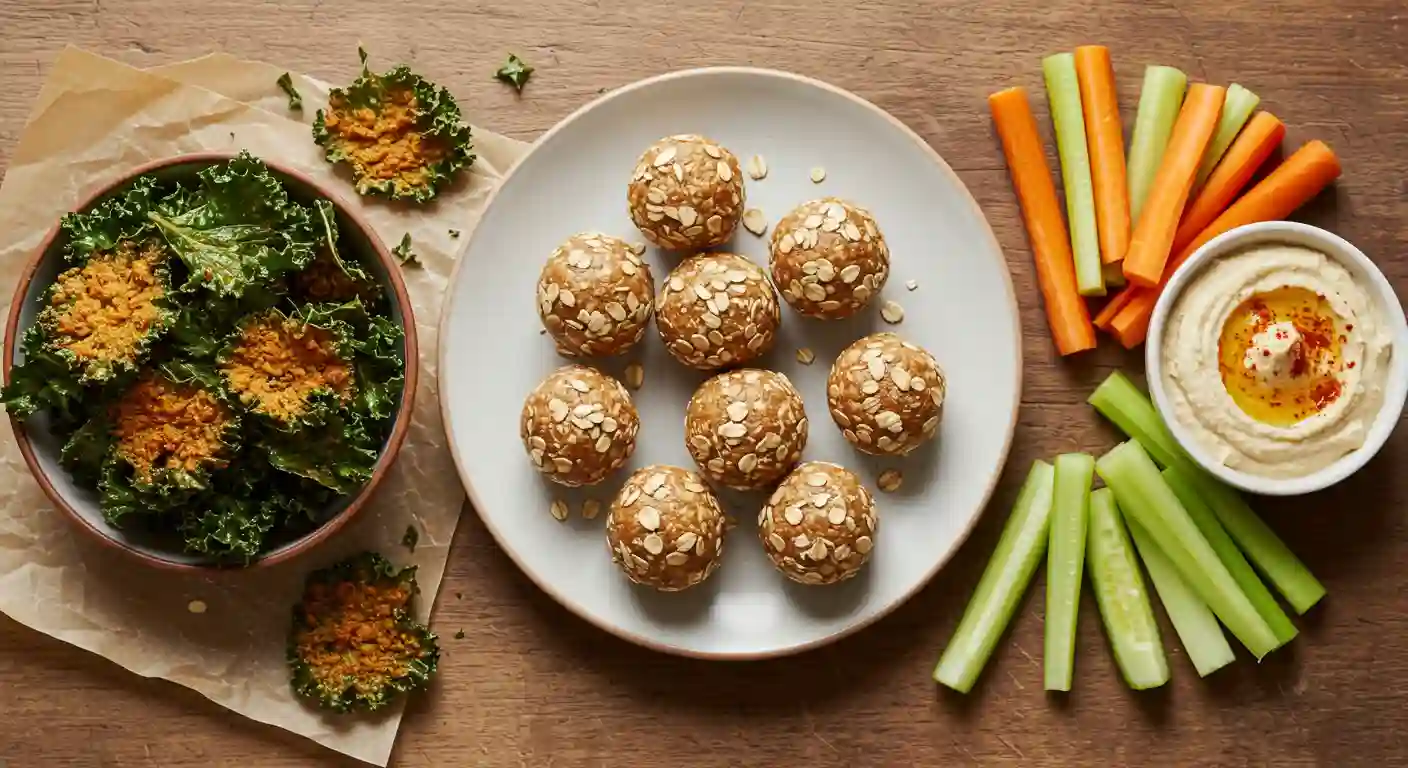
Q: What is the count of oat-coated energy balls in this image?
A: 9